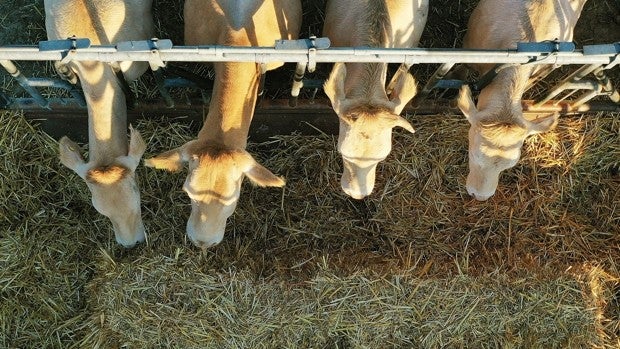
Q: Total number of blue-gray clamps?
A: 5